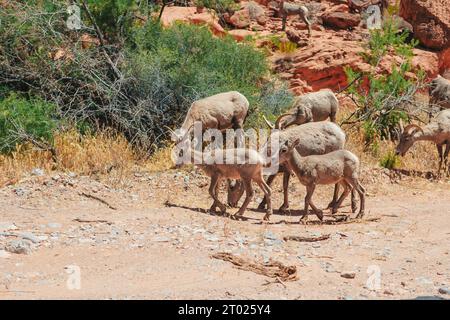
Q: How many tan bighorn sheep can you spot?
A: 8